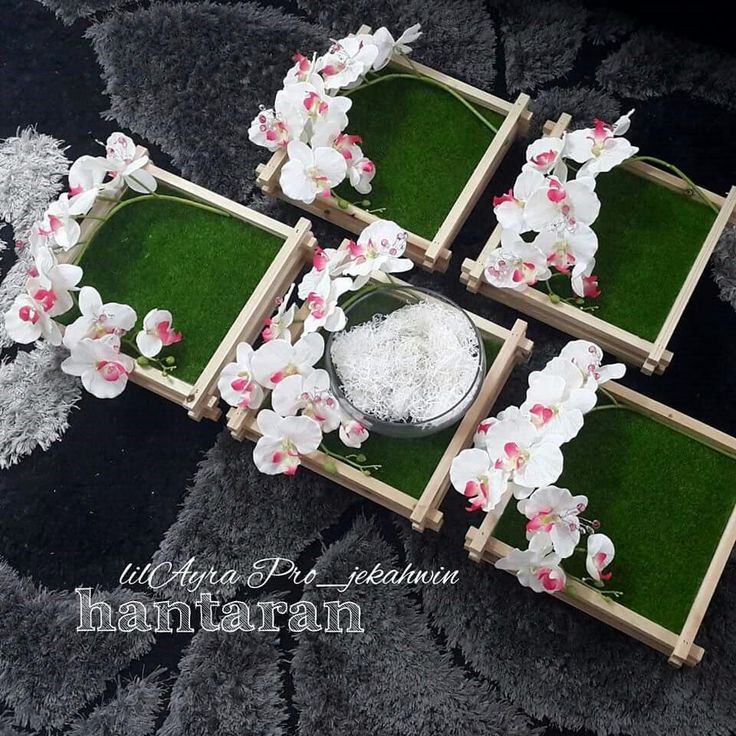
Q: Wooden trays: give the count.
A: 5